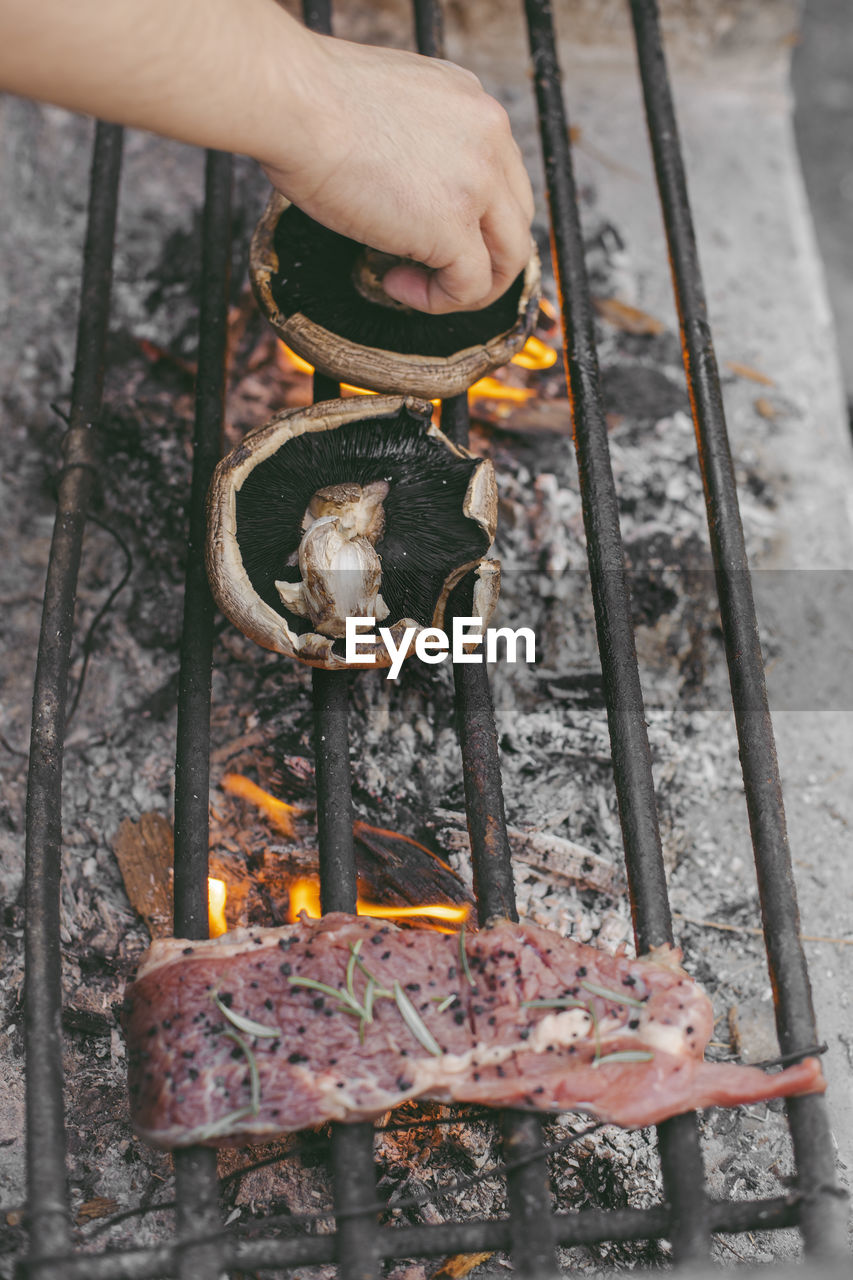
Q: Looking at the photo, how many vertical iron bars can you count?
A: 6